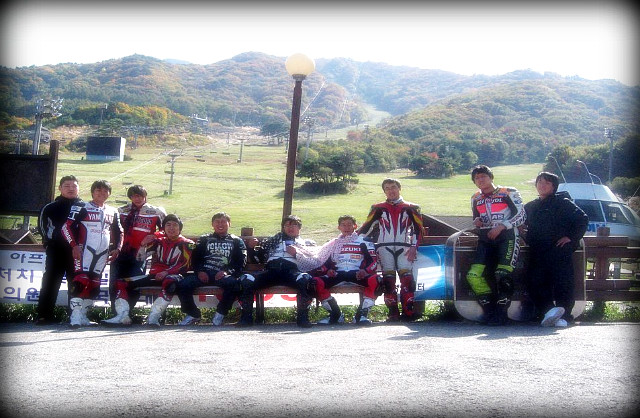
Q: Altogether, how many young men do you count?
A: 10